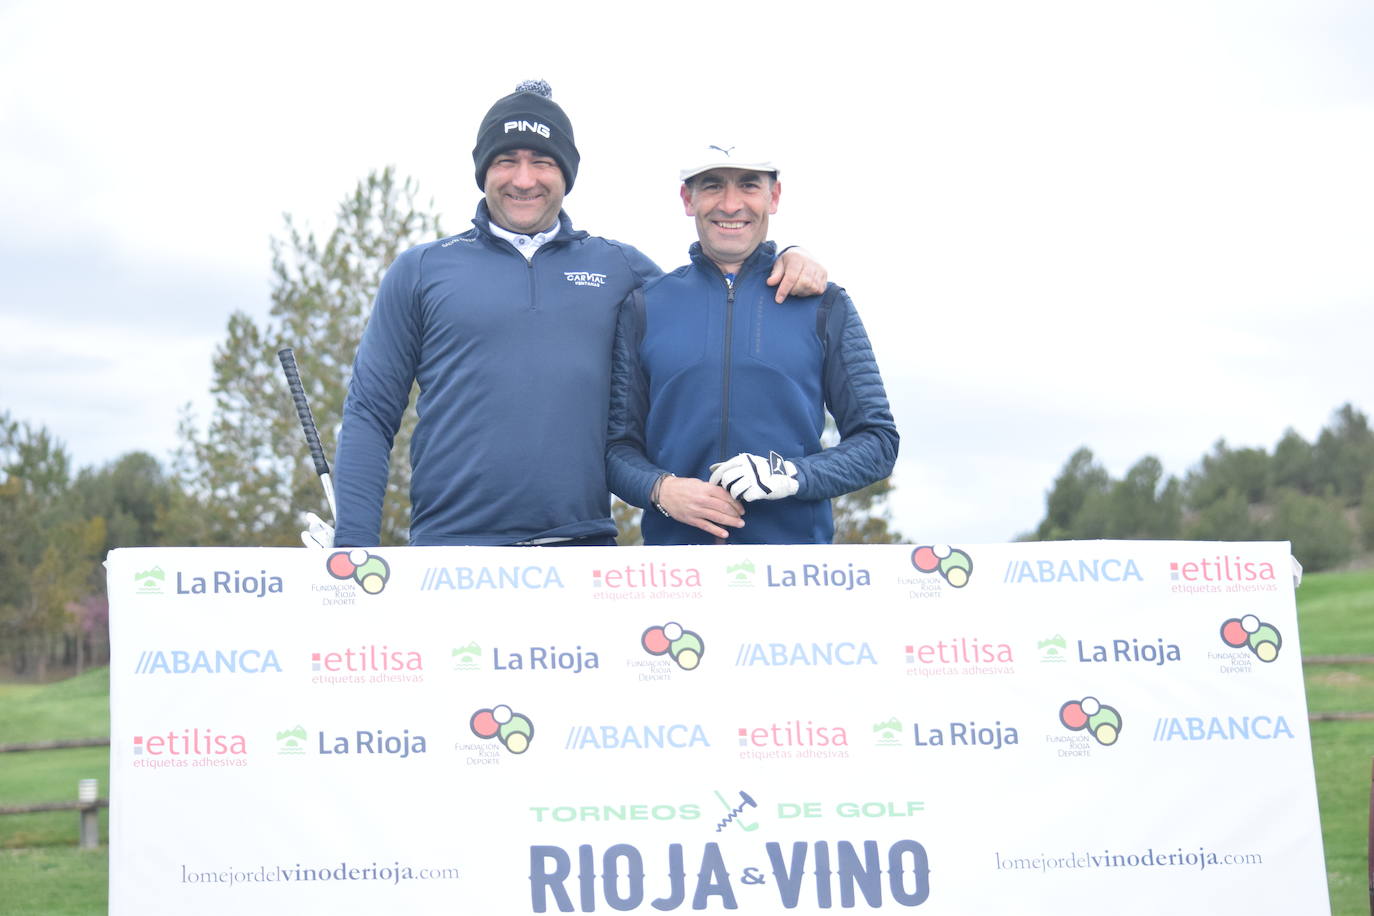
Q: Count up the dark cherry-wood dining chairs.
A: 0